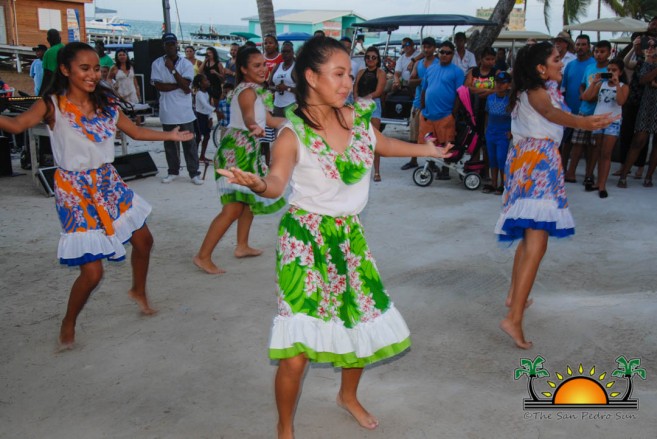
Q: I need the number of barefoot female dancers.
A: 4